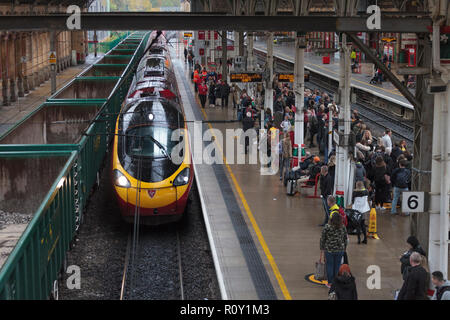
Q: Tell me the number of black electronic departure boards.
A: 2